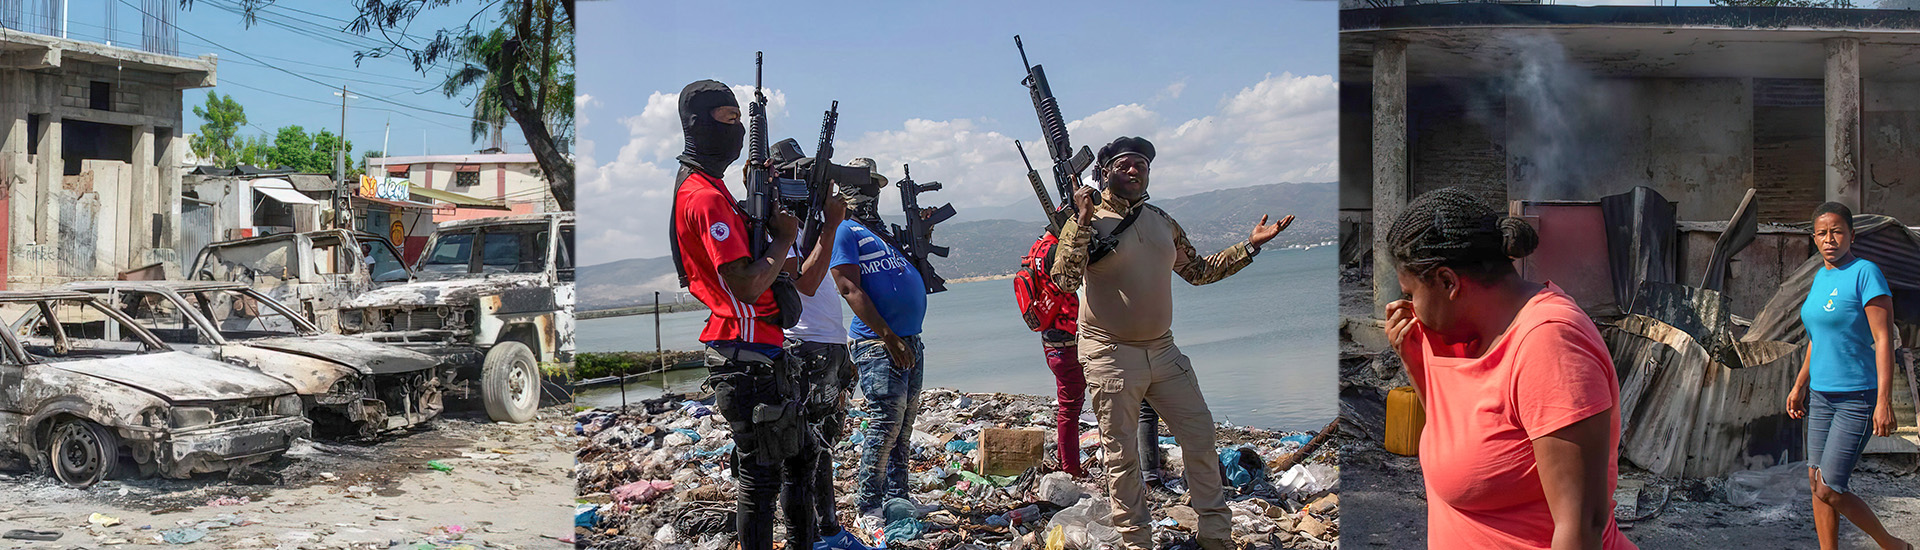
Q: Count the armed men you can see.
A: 5